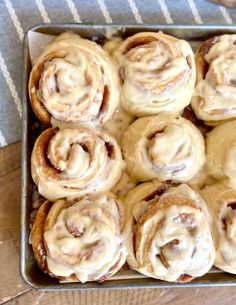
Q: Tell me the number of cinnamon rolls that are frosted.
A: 9